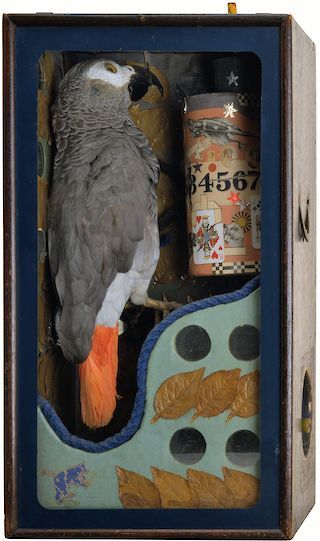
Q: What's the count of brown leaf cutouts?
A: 7